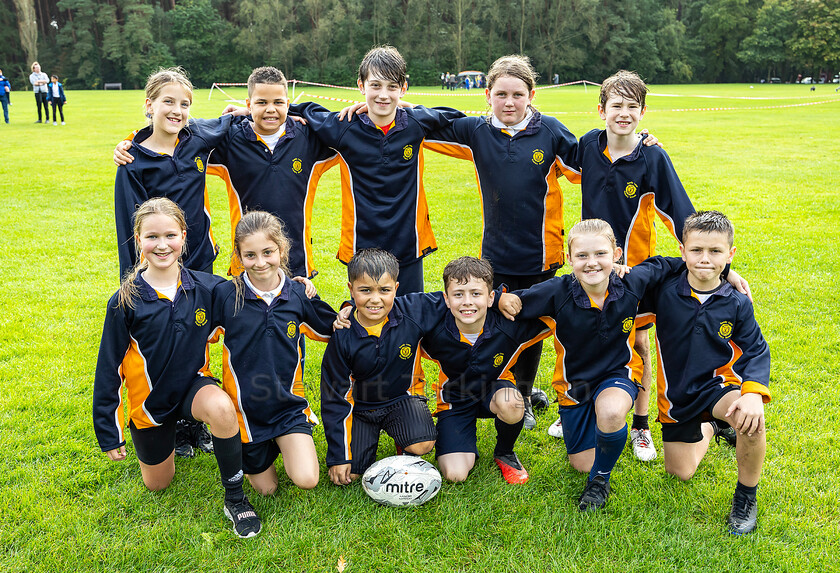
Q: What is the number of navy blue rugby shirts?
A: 11